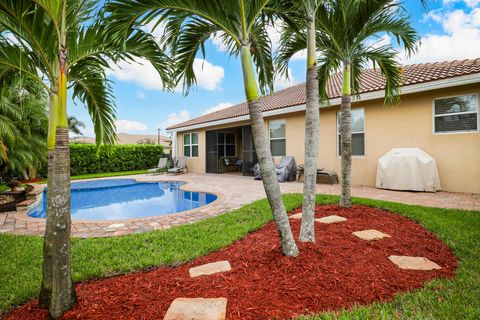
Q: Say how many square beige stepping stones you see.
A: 6